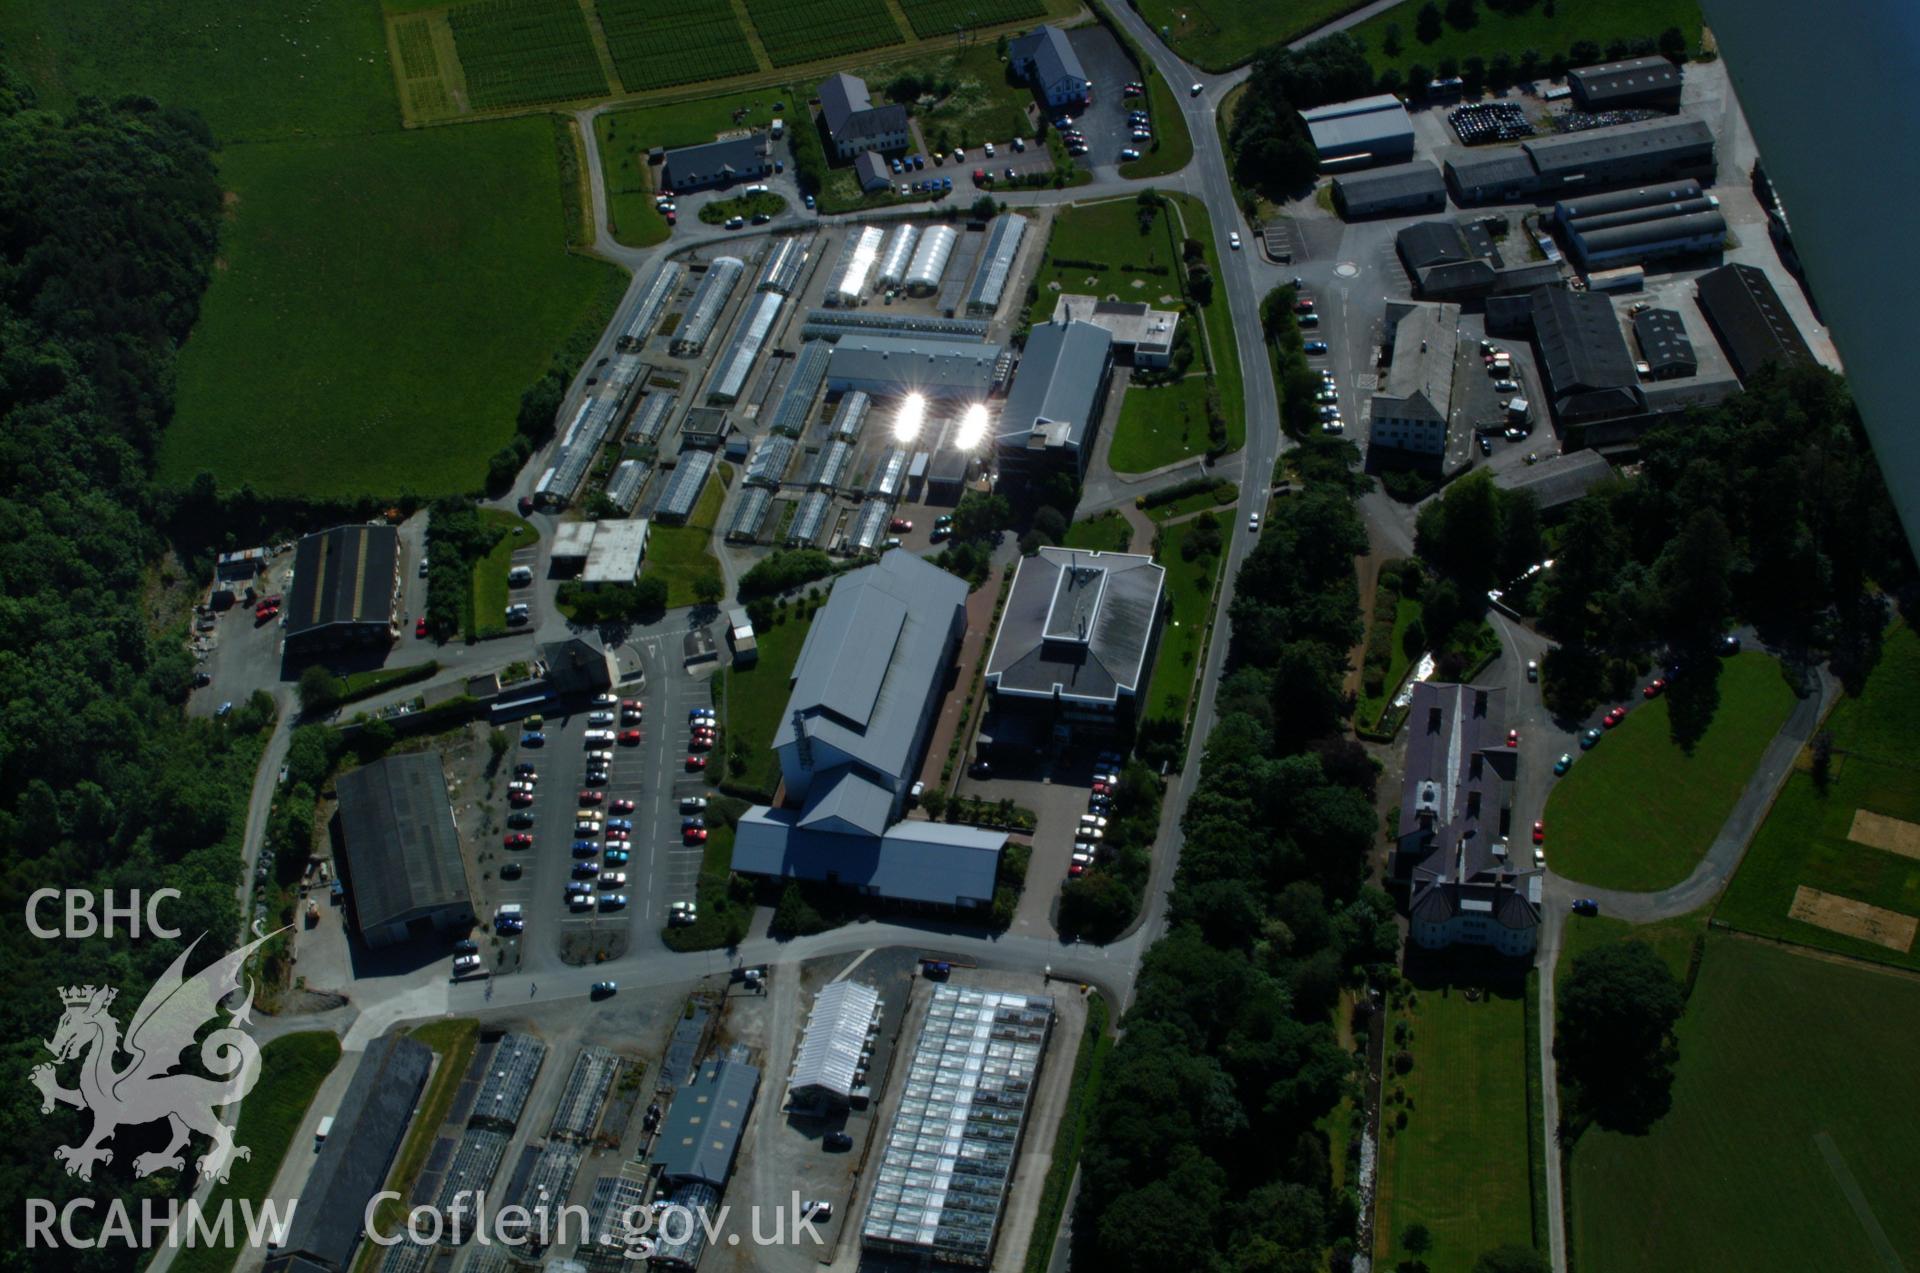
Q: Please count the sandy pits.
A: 2